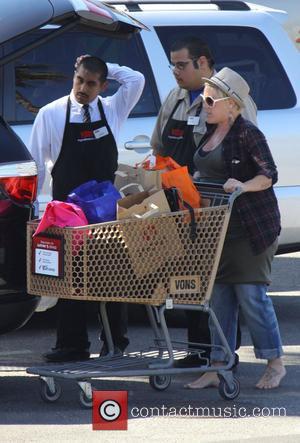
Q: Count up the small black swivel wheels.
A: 4